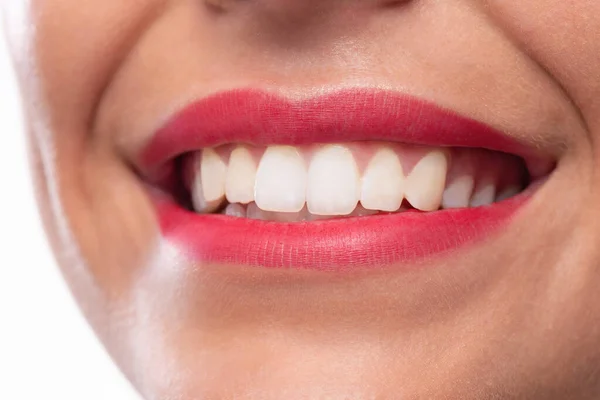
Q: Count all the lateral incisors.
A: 2